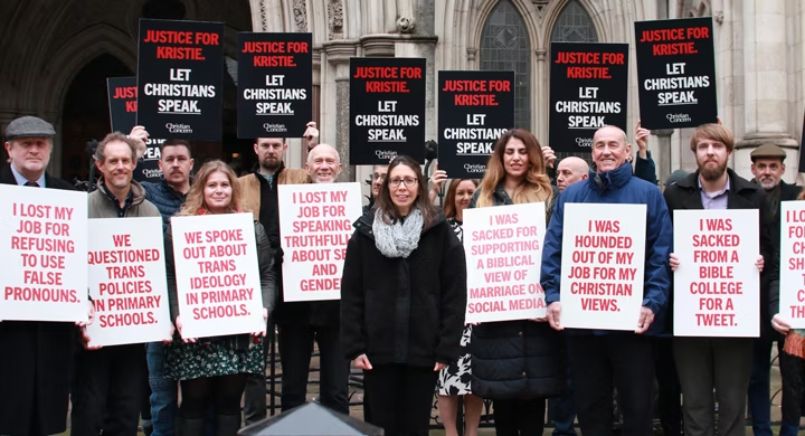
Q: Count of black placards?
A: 7